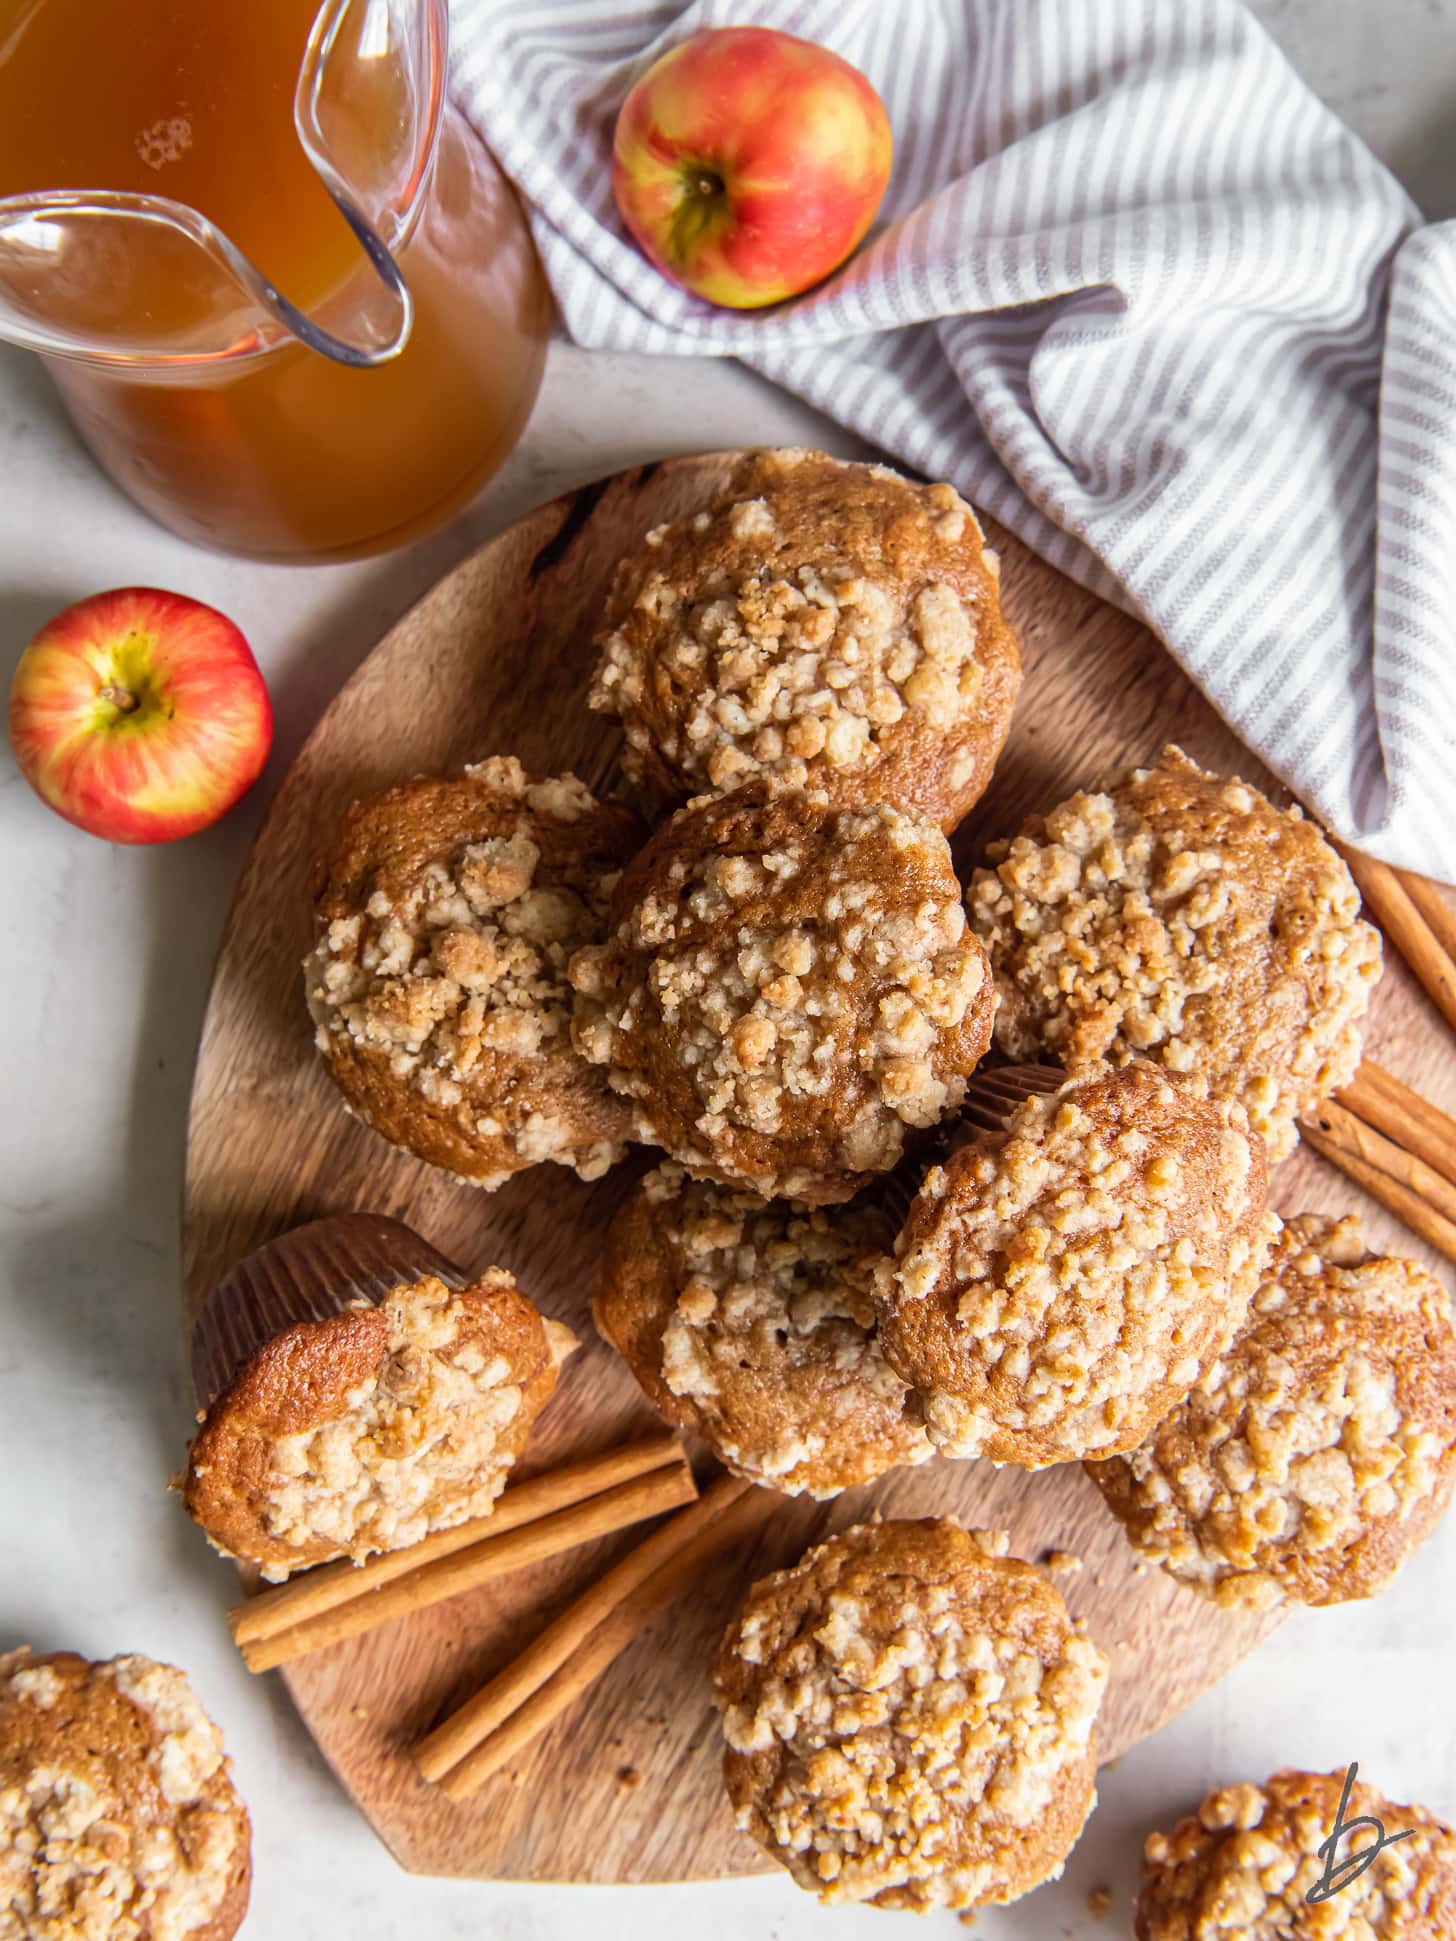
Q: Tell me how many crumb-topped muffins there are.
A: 11